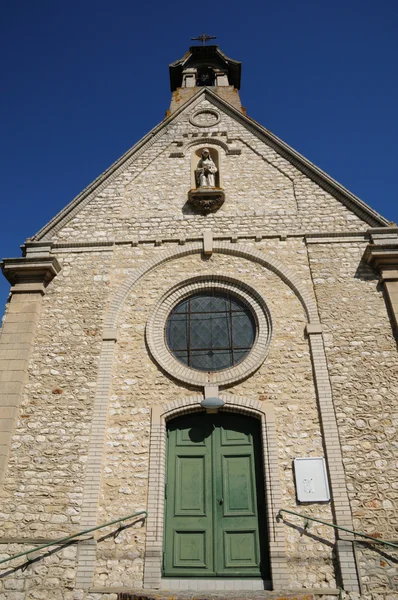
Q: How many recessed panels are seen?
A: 6